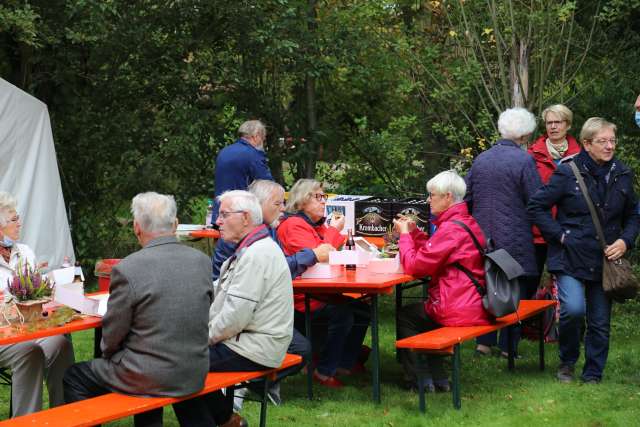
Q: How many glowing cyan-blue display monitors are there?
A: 0